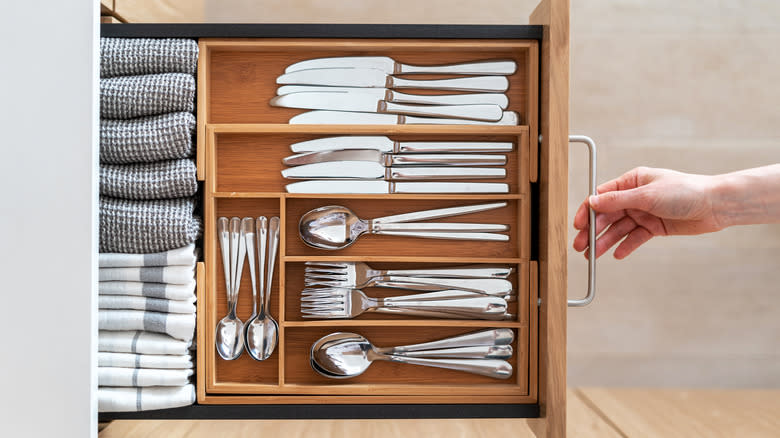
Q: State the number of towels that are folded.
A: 14